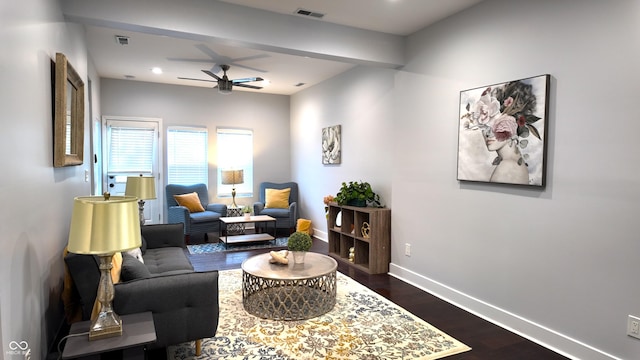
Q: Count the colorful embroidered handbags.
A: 0